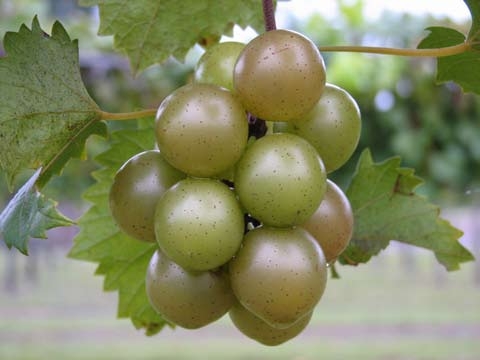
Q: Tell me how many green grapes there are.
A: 11